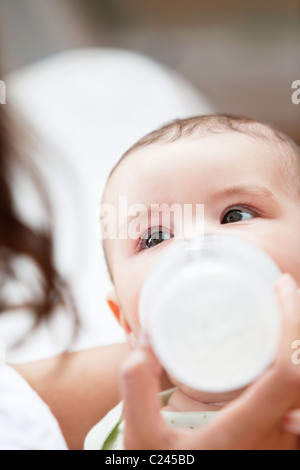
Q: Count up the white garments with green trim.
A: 1